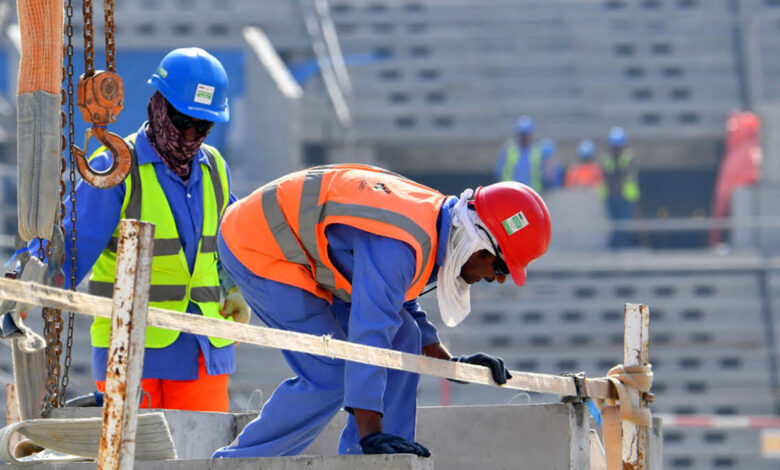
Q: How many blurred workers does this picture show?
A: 4